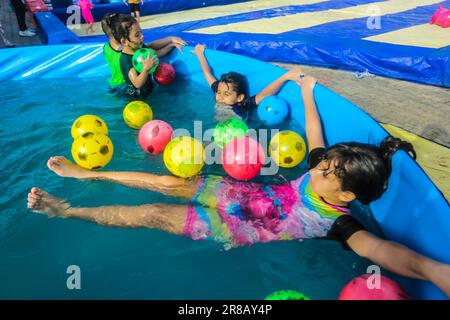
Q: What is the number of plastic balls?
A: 13